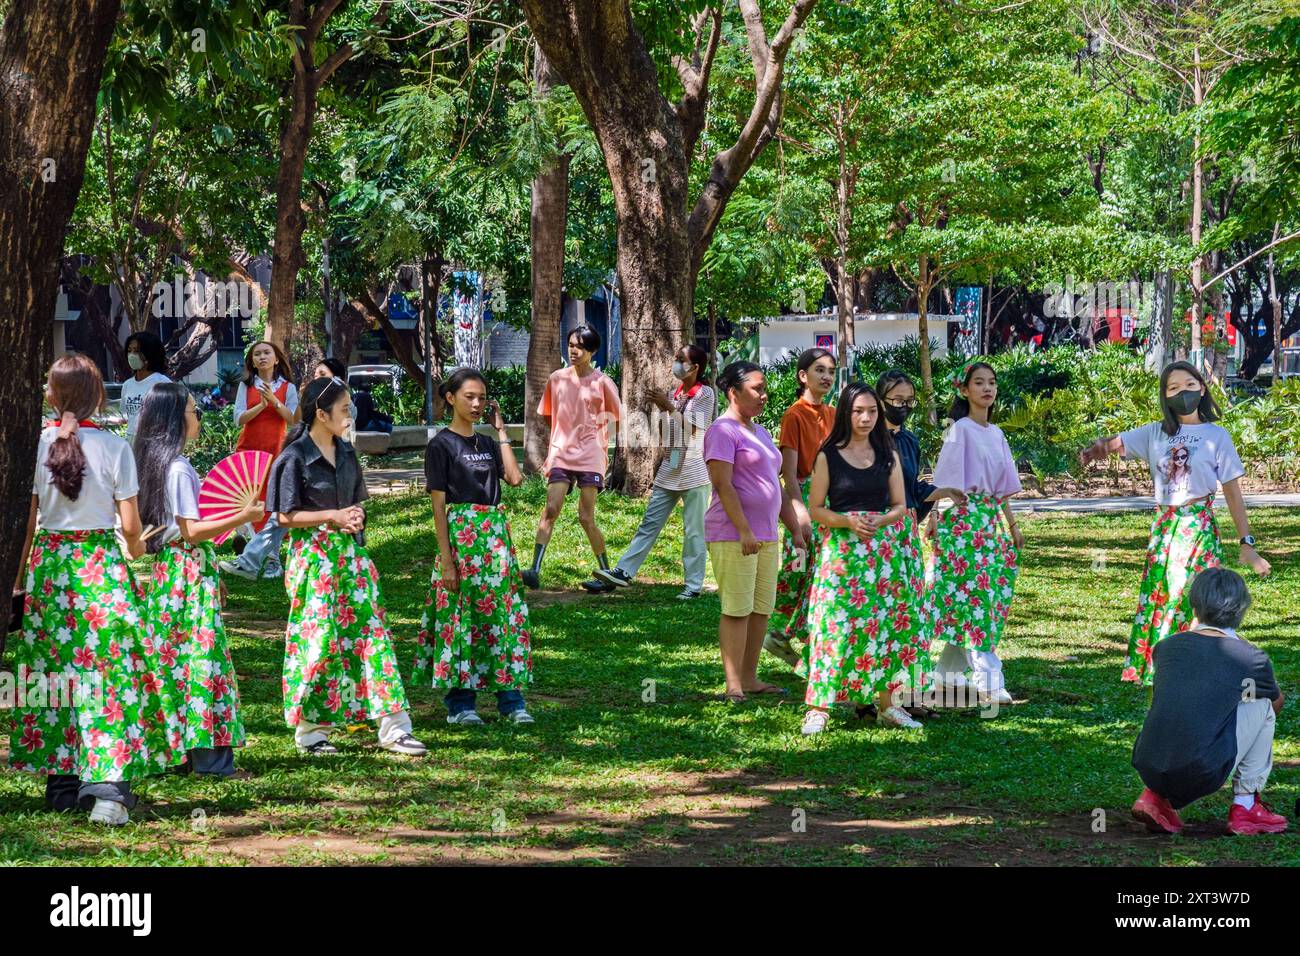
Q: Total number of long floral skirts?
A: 9